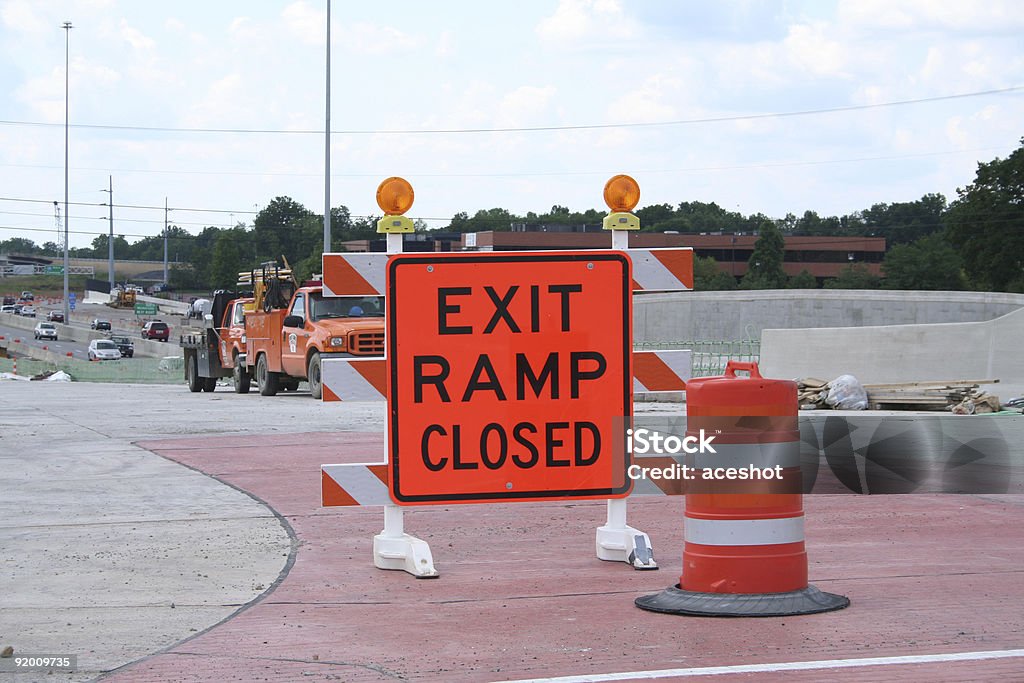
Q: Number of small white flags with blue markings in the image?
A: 0